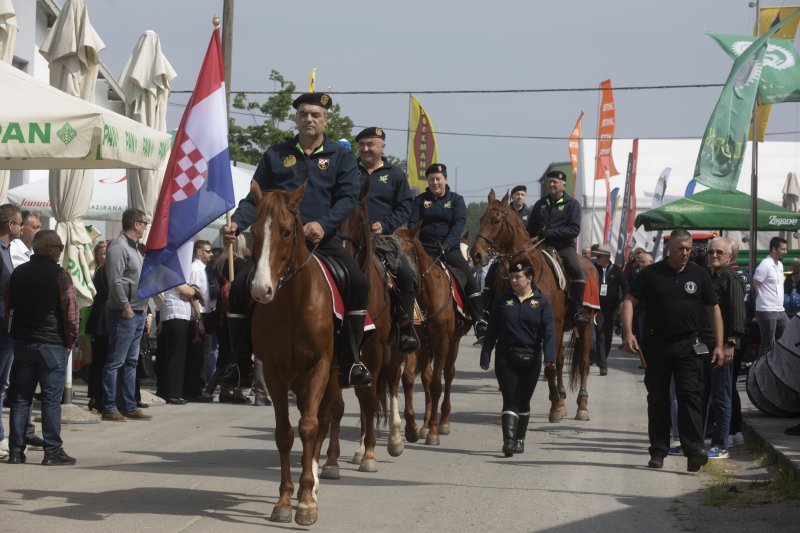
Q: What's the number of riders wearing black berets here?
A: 5